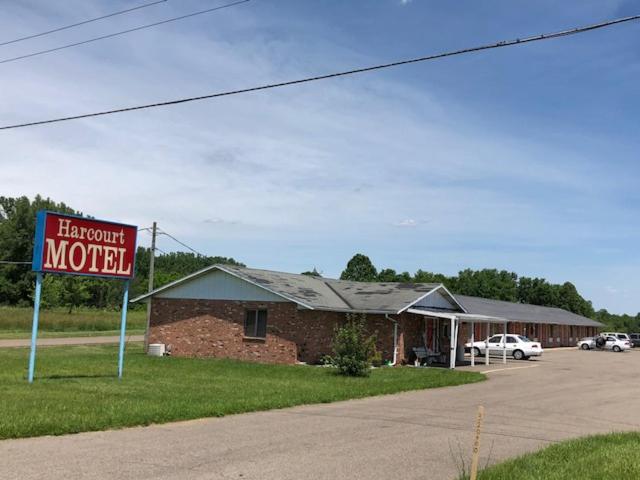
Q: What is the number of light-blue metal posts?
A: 2